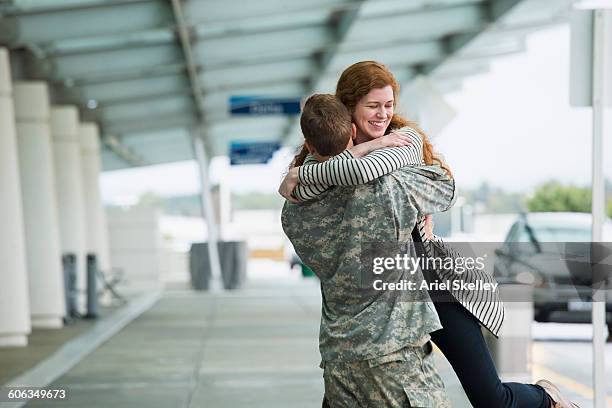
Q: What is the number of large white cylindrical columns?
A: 4